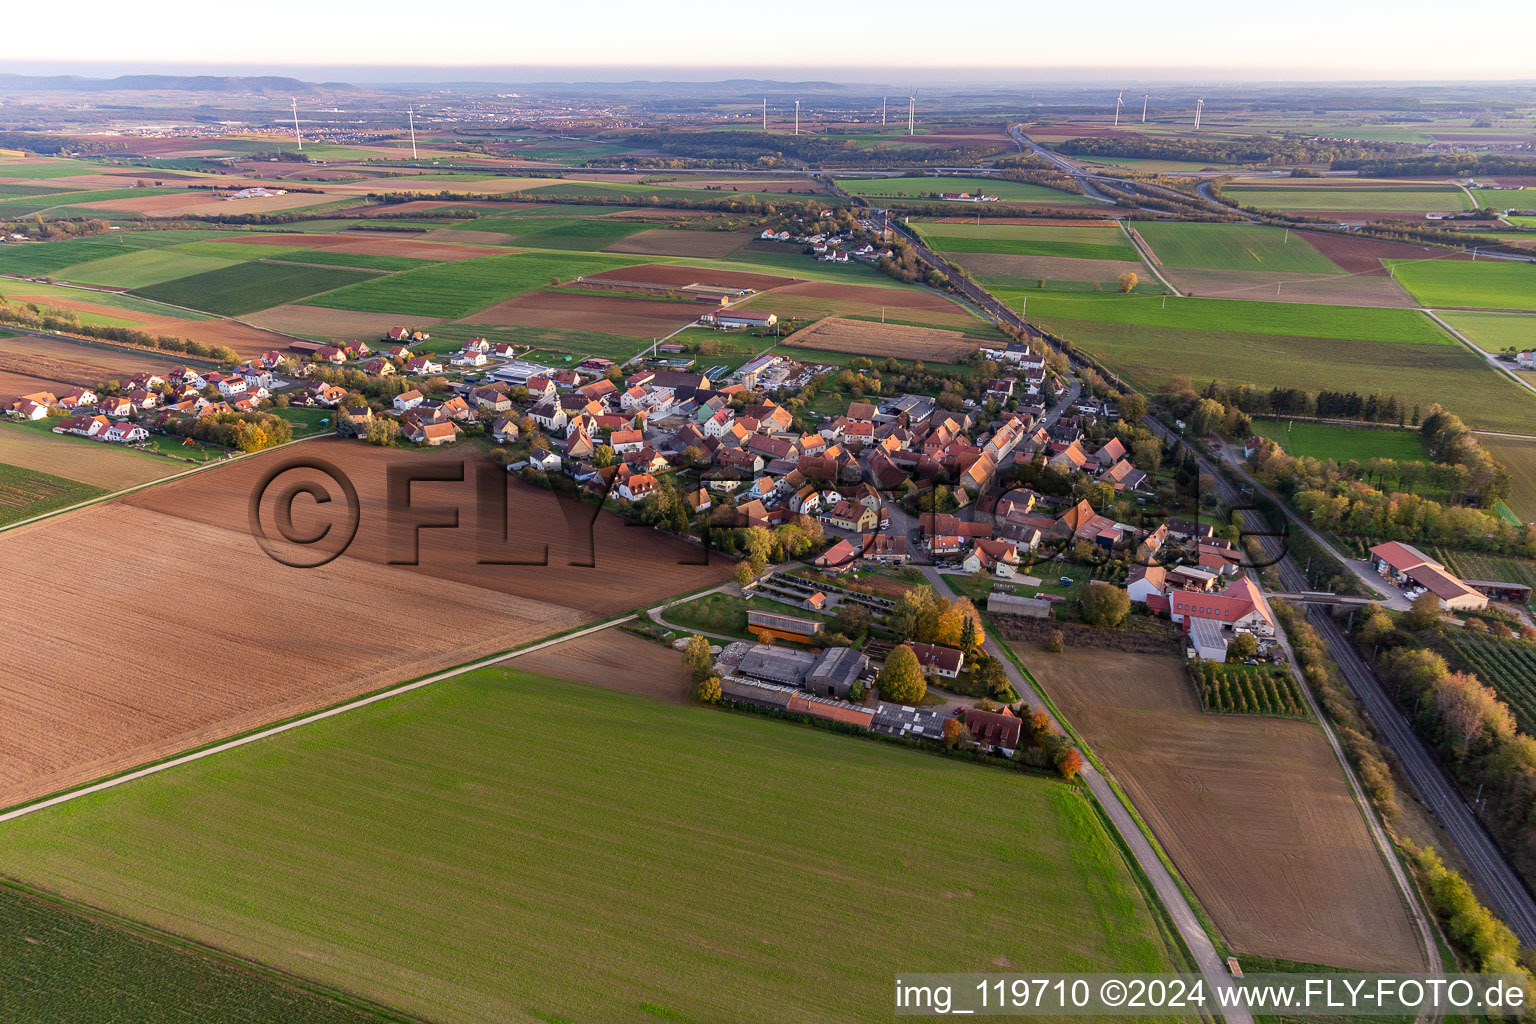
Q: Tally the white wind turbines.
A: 11